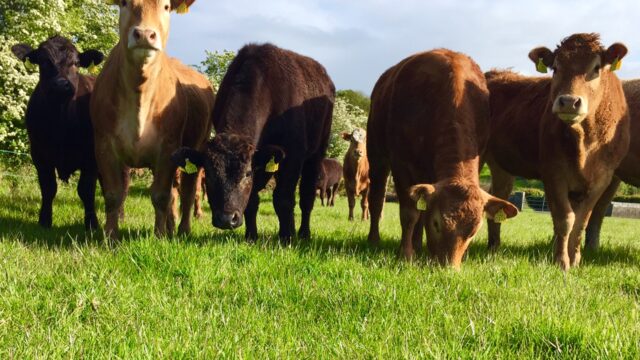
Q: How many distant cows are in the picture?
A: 2